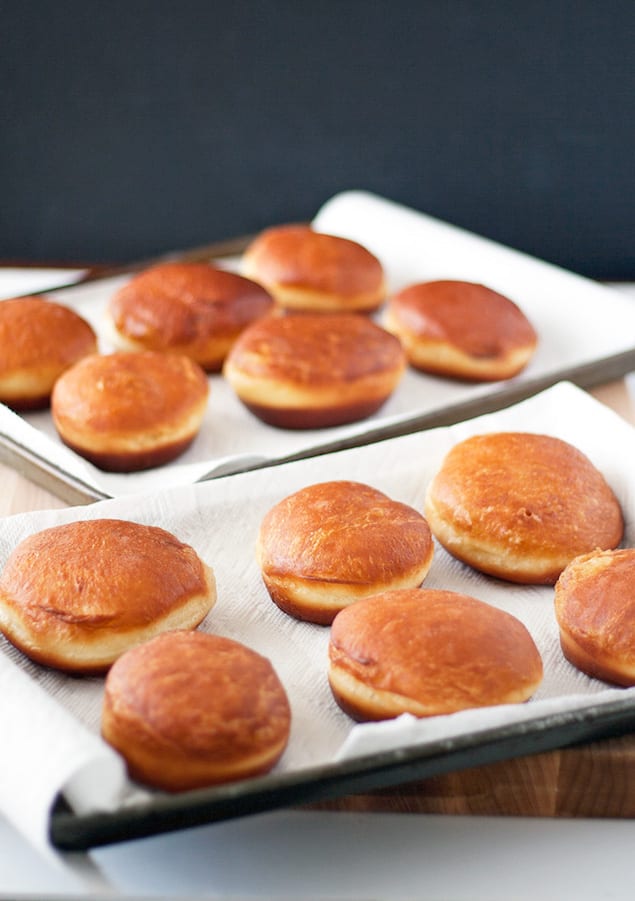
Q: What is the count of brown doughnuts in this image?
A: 12